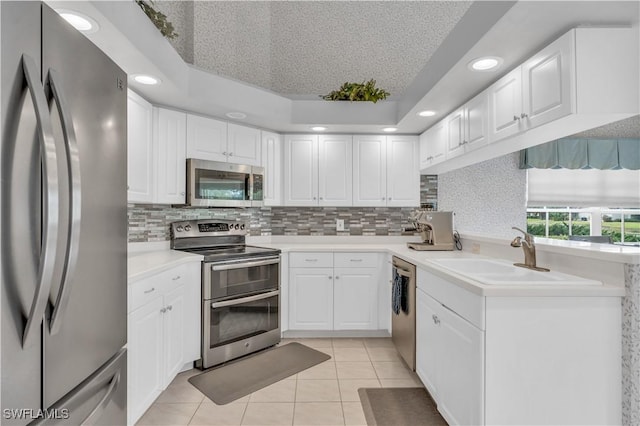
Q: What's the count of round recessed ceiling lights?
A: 7